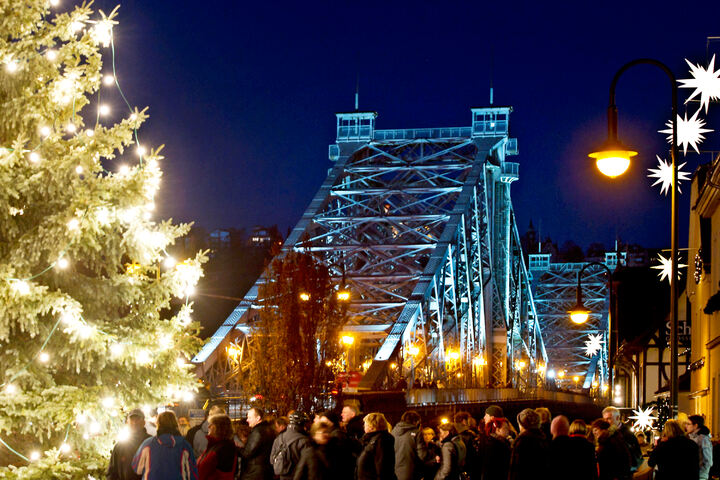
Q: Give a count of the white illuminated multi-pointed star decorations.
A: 6